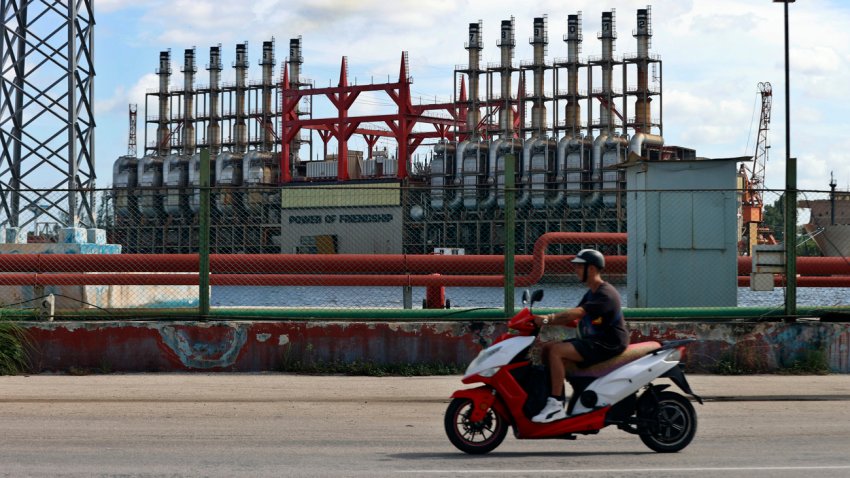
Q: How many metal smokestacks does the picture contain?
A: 12